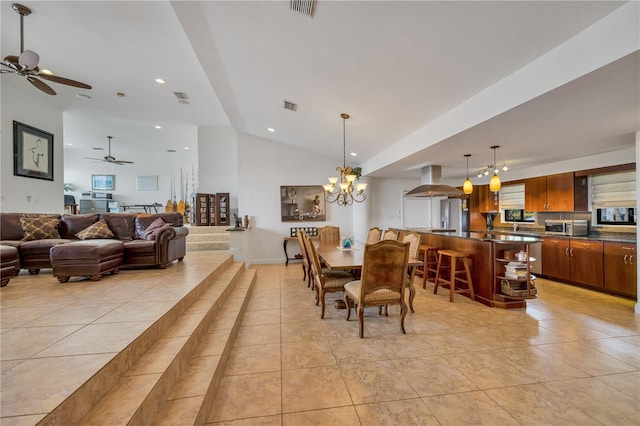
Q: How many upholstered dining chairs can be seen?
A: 8